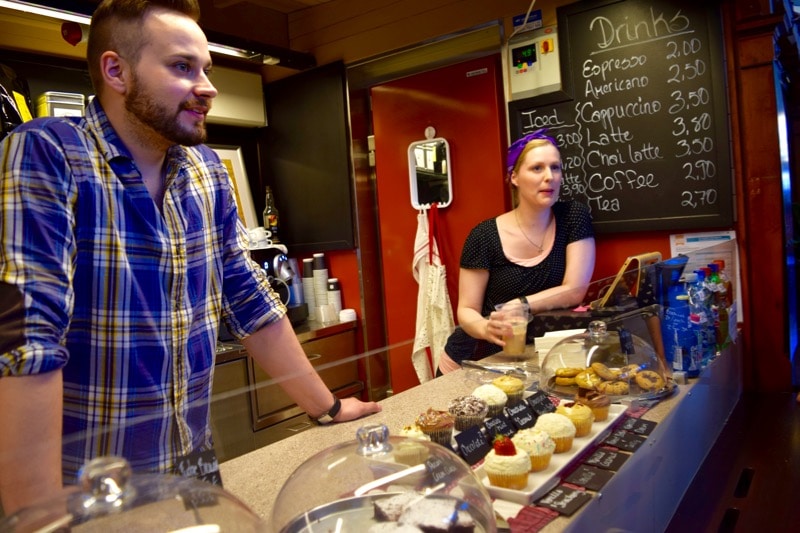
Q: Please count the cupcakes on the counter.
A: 10